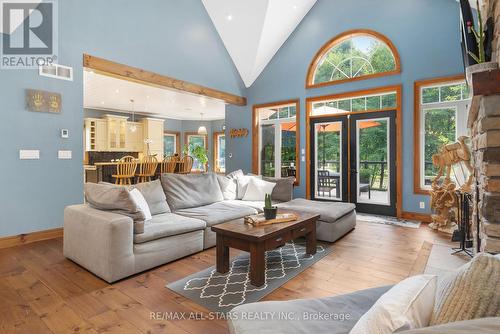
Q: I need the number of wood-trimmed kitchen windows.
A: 3